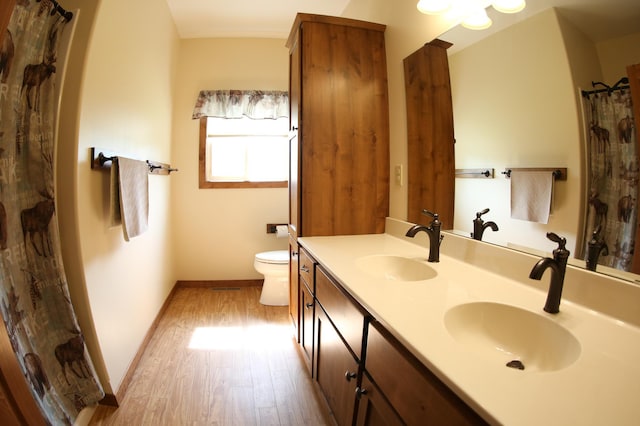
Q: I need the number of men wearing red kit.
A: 0